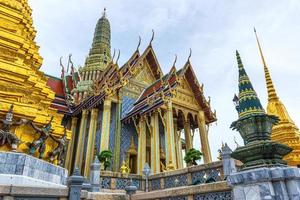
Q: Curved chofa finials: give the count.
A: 8